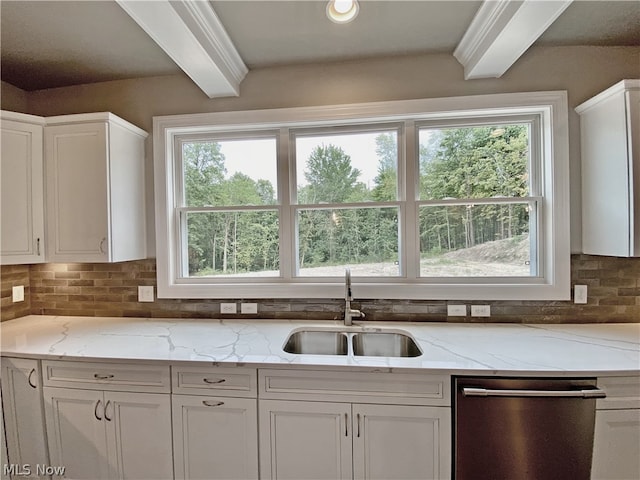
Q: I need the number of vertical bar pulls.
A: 7